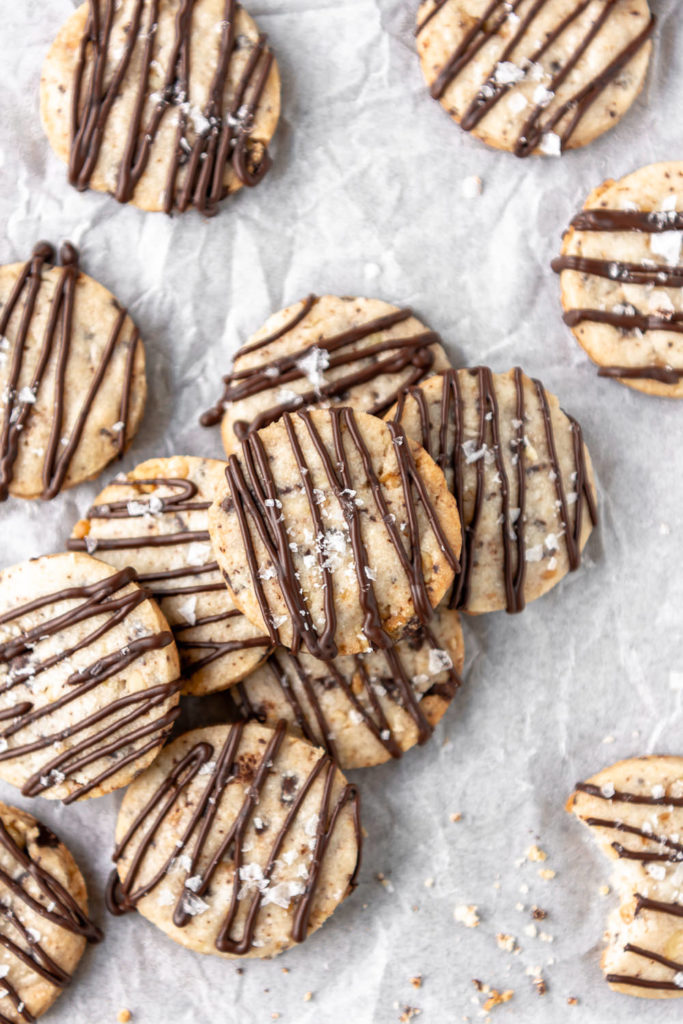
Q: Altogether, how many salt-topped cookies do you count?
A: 13